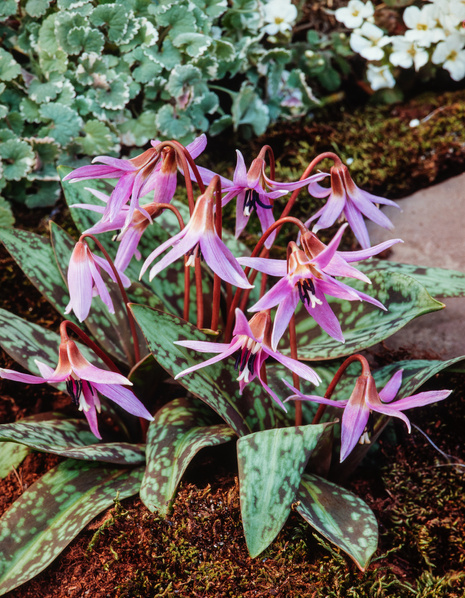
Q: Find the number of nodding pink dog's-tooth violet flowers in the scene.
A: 12